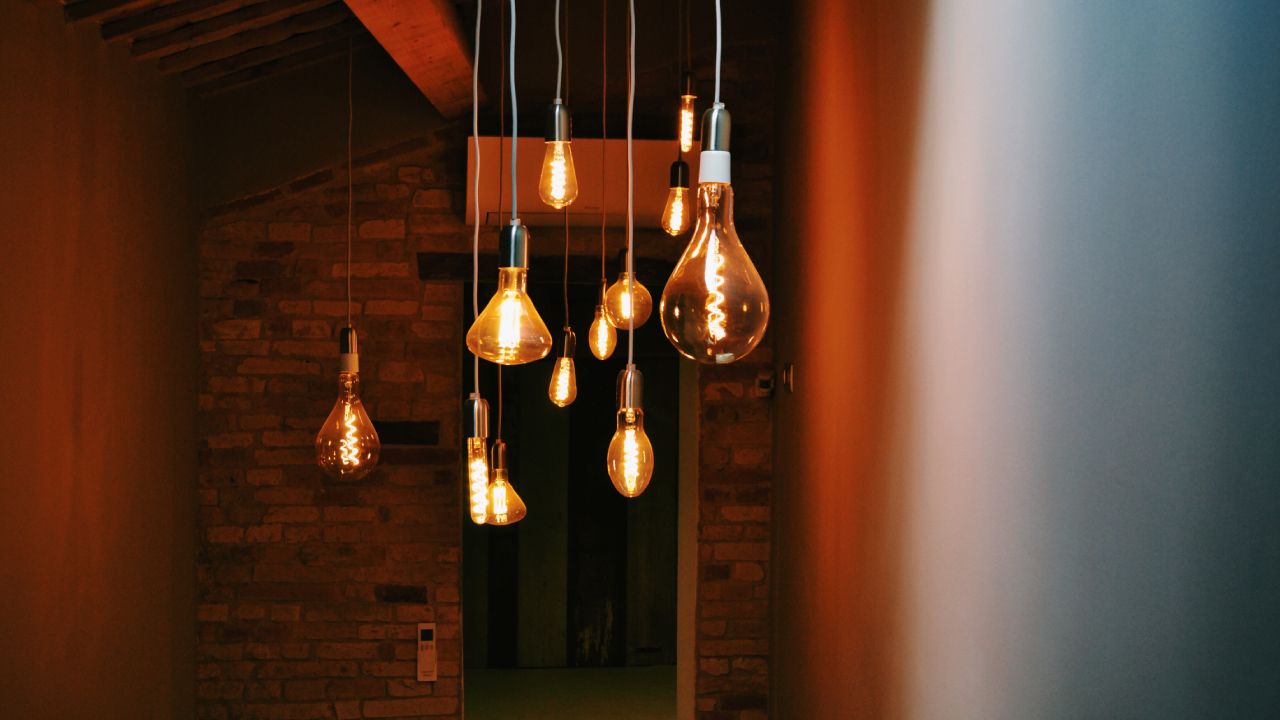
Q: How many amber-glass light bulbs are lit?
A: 12